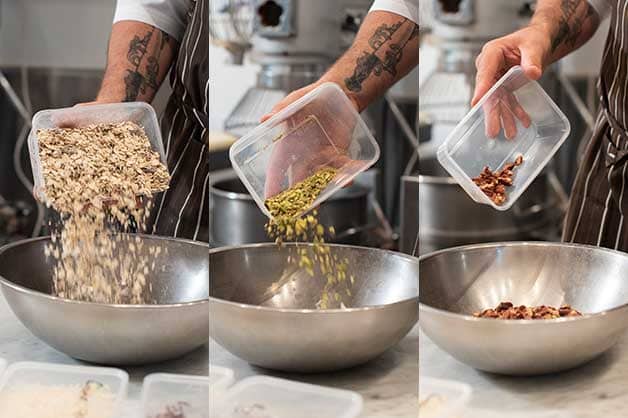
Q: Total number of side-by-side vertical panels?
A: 3